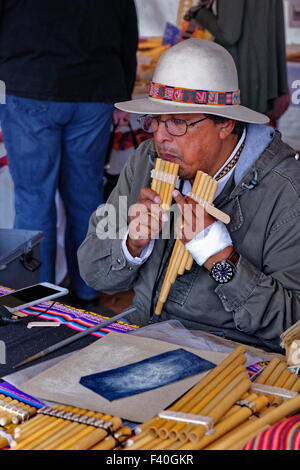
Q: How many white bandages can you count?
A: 1